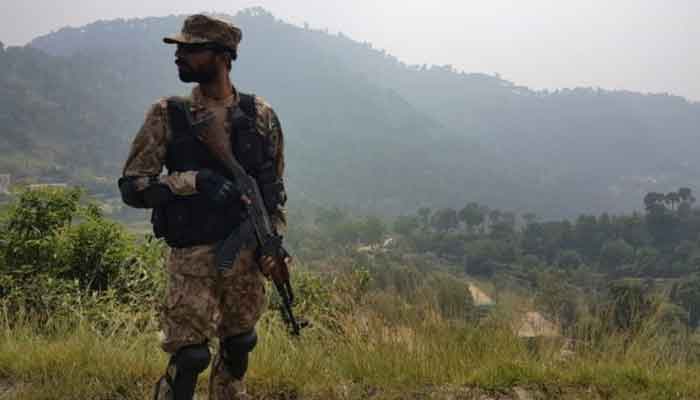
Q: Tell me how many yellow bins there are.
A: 0